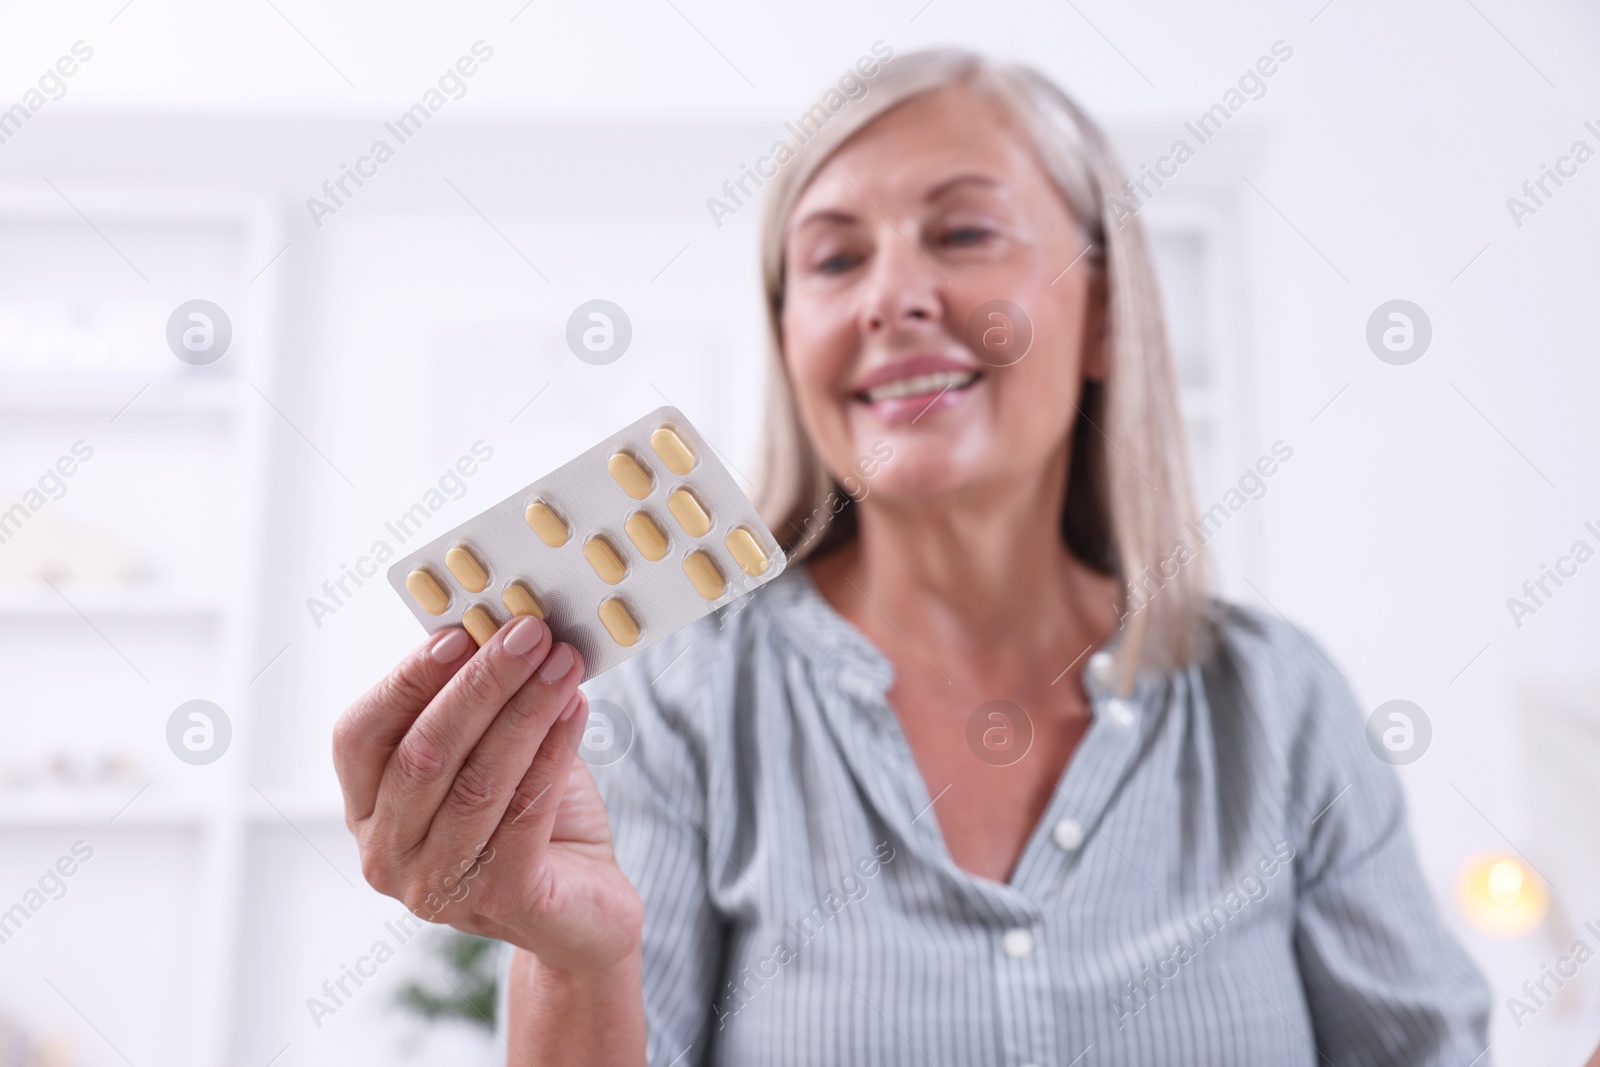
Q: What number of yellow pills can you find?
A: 13